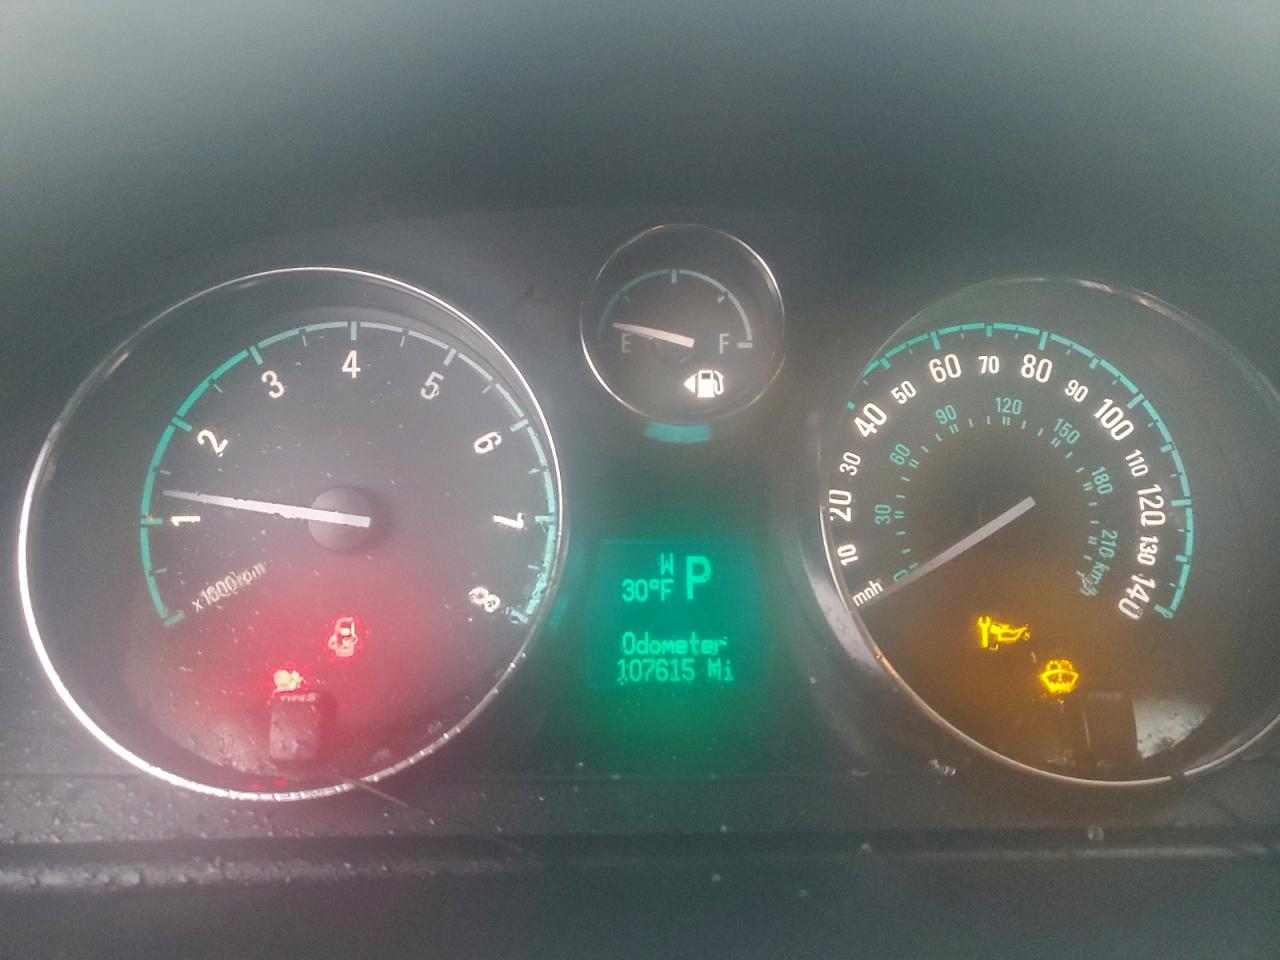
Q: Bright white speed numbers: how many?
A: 14